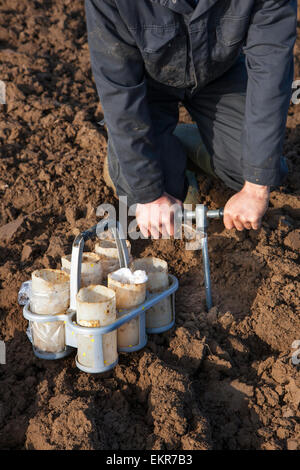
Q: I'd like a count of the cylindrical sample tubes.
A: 6